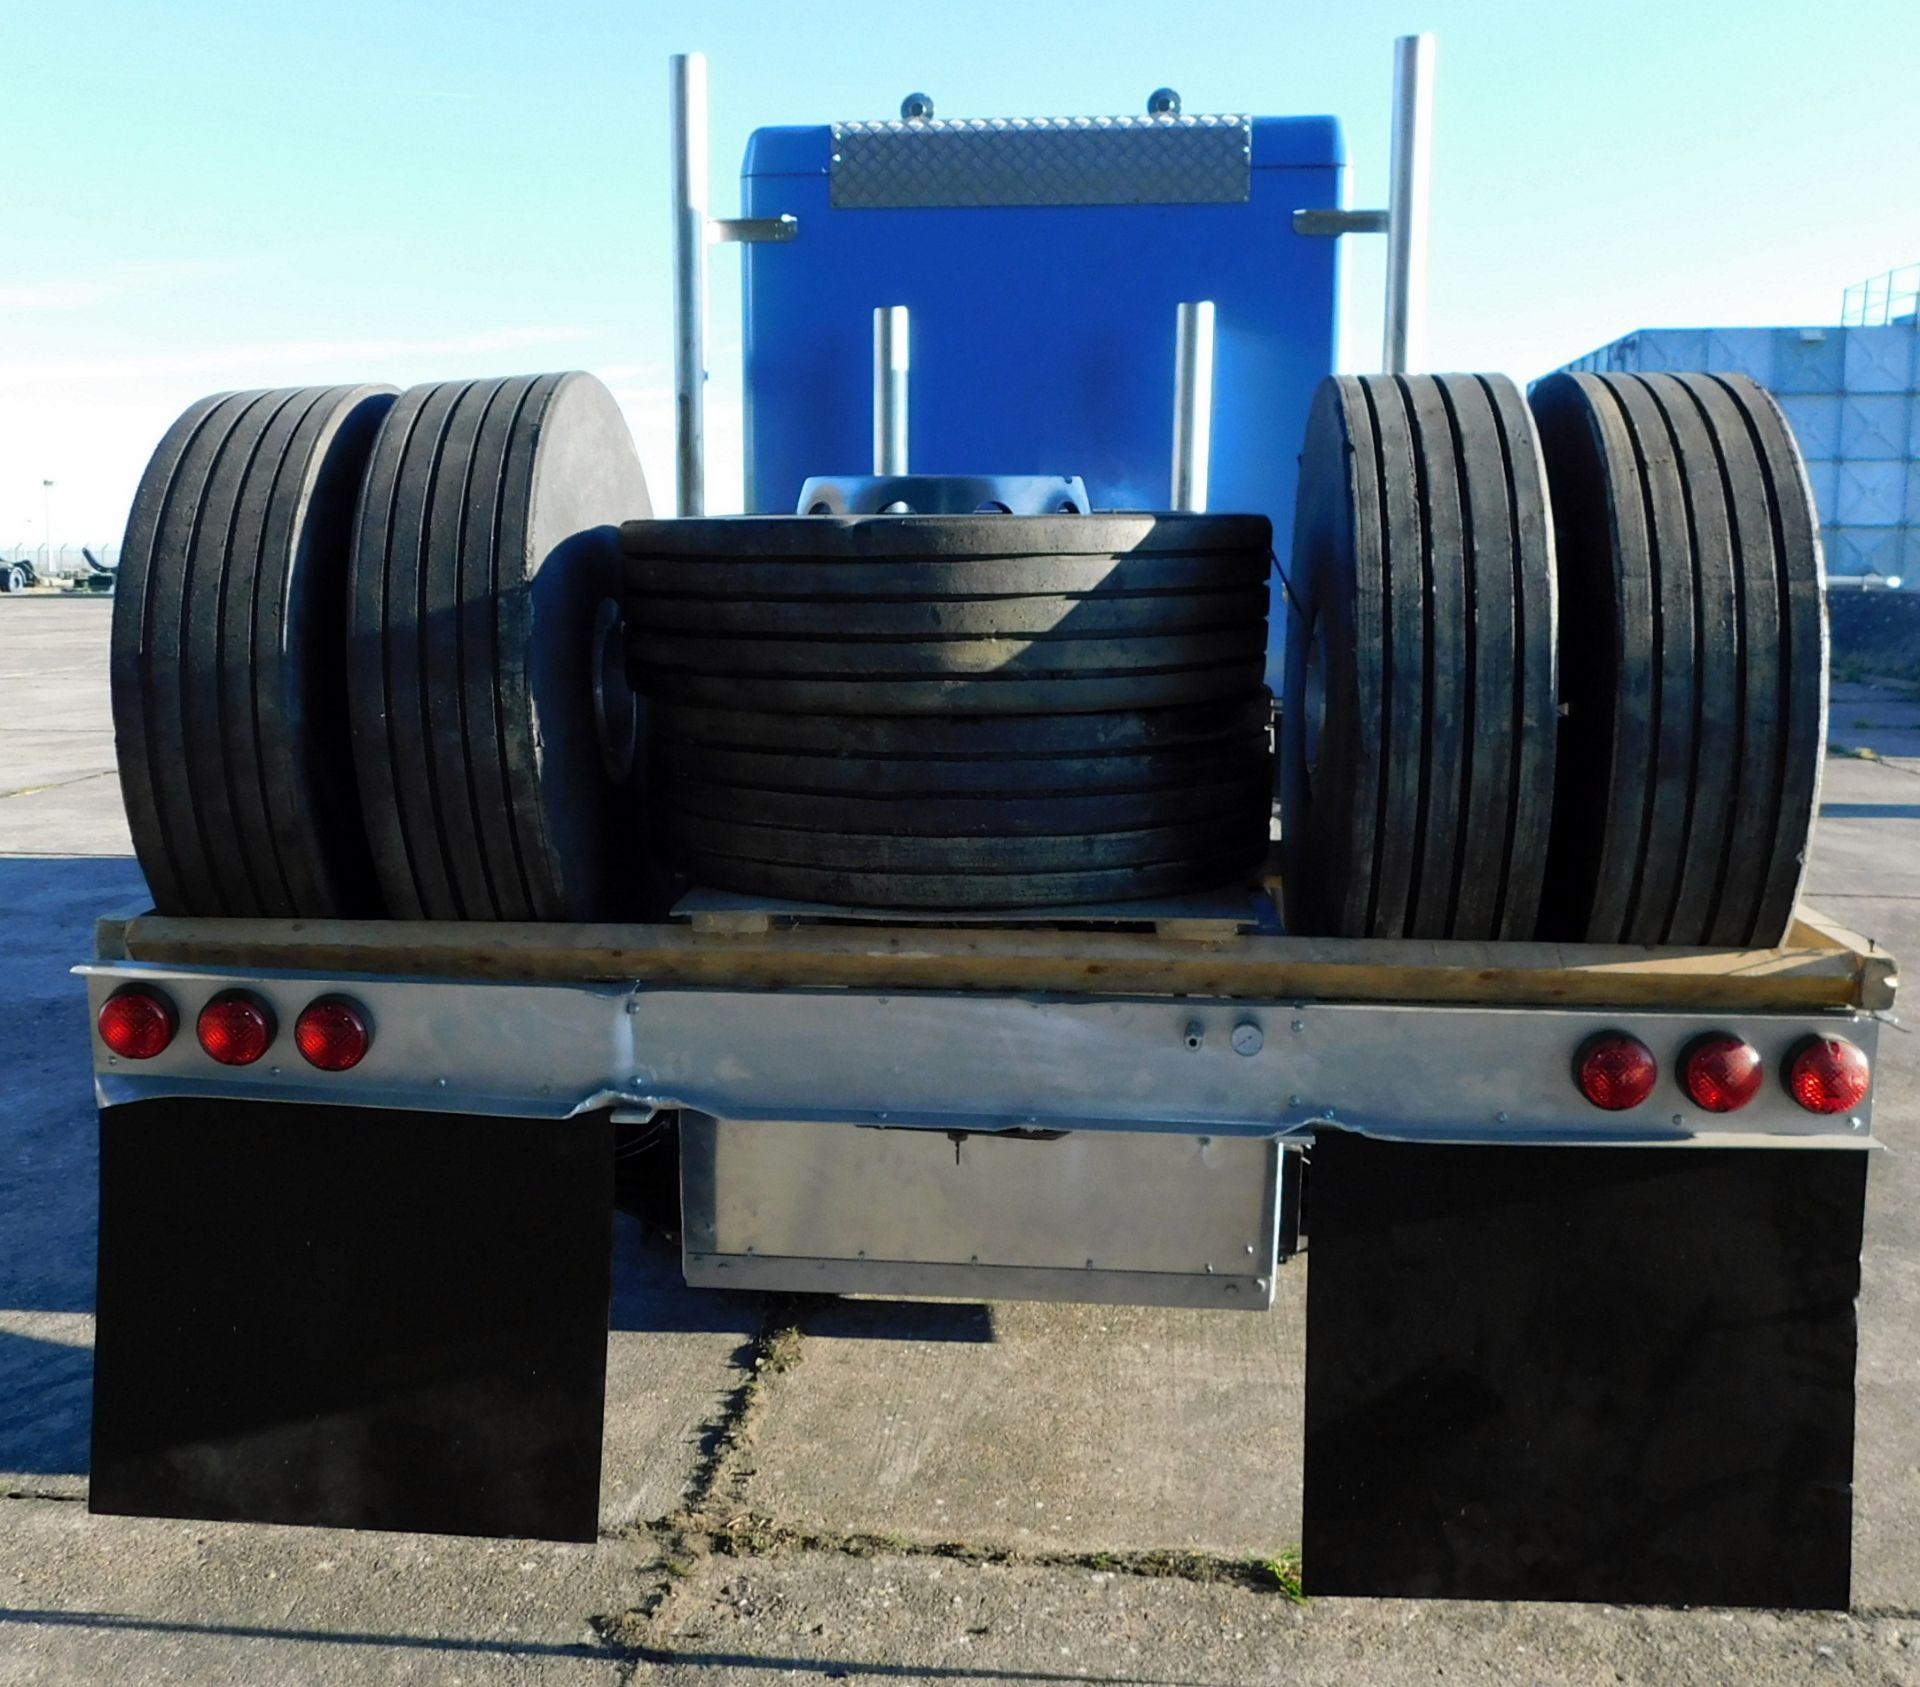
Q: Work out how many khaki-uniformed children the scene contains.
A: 0